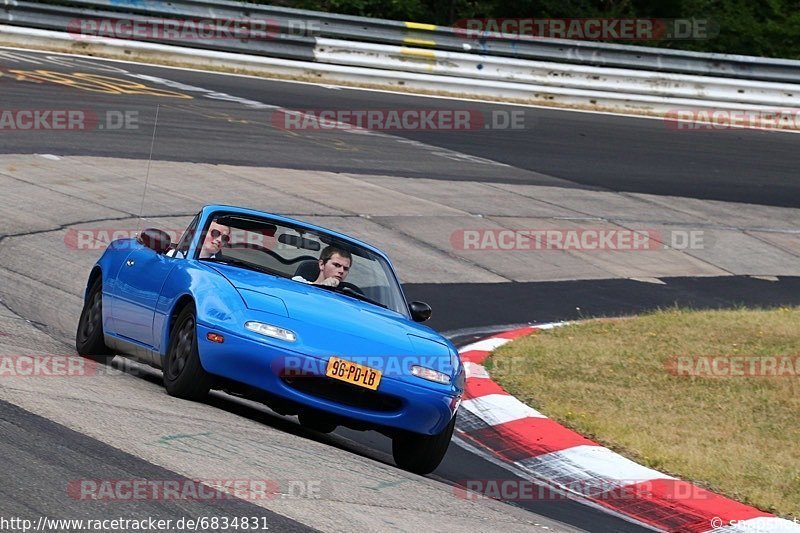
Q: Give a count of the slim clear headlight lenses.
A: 2